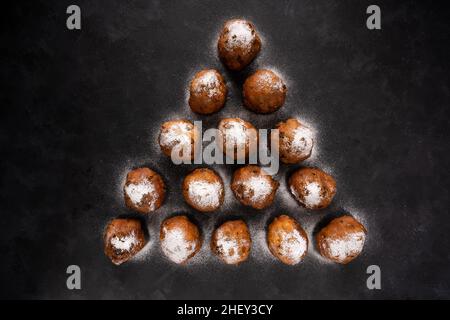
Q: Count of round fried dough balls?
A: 15